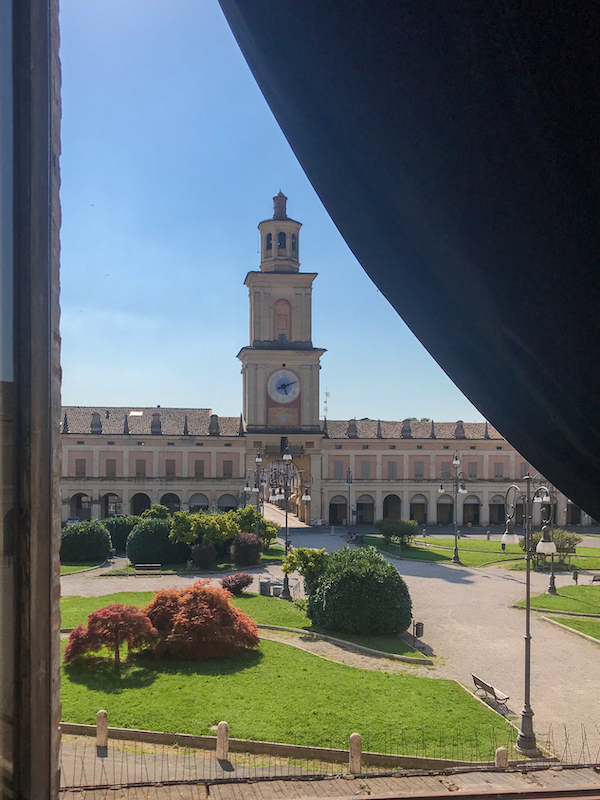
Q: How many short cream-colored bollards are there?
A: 4